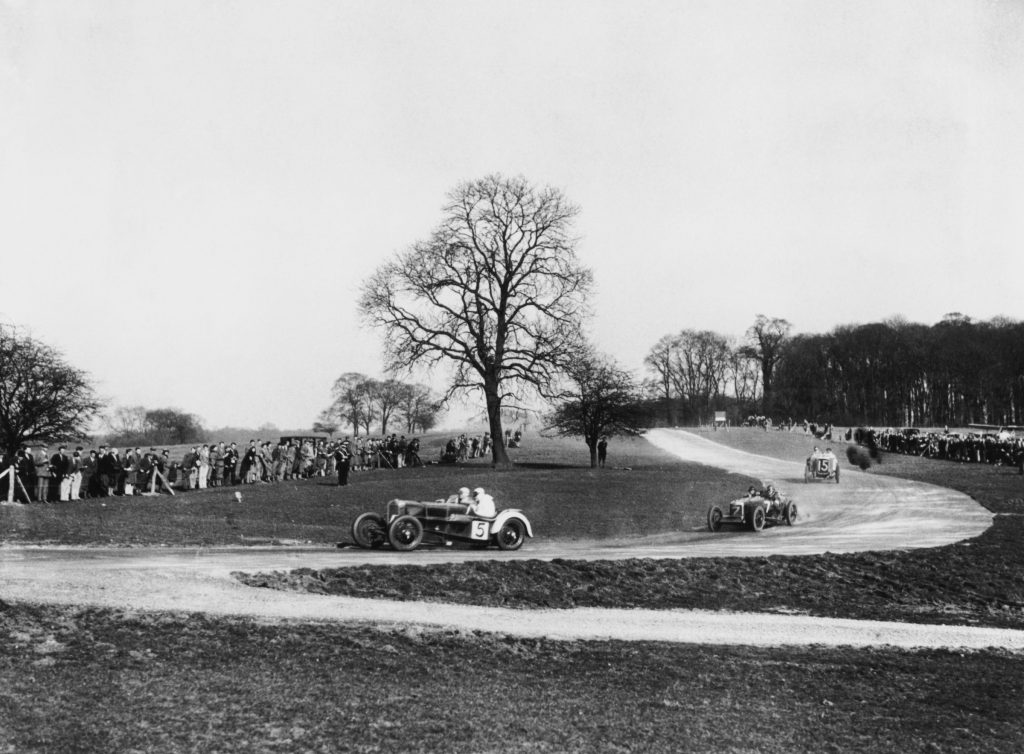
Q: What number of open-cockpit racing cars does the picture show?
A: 3